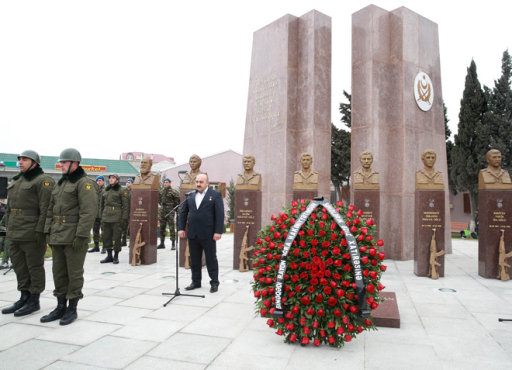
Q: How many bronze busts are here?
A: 7